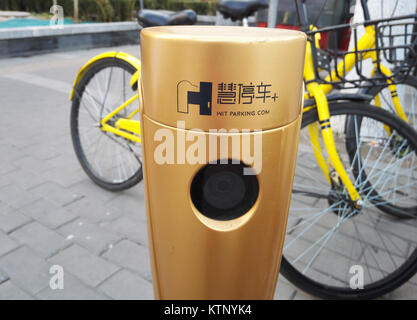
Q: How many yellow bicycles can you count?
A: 2